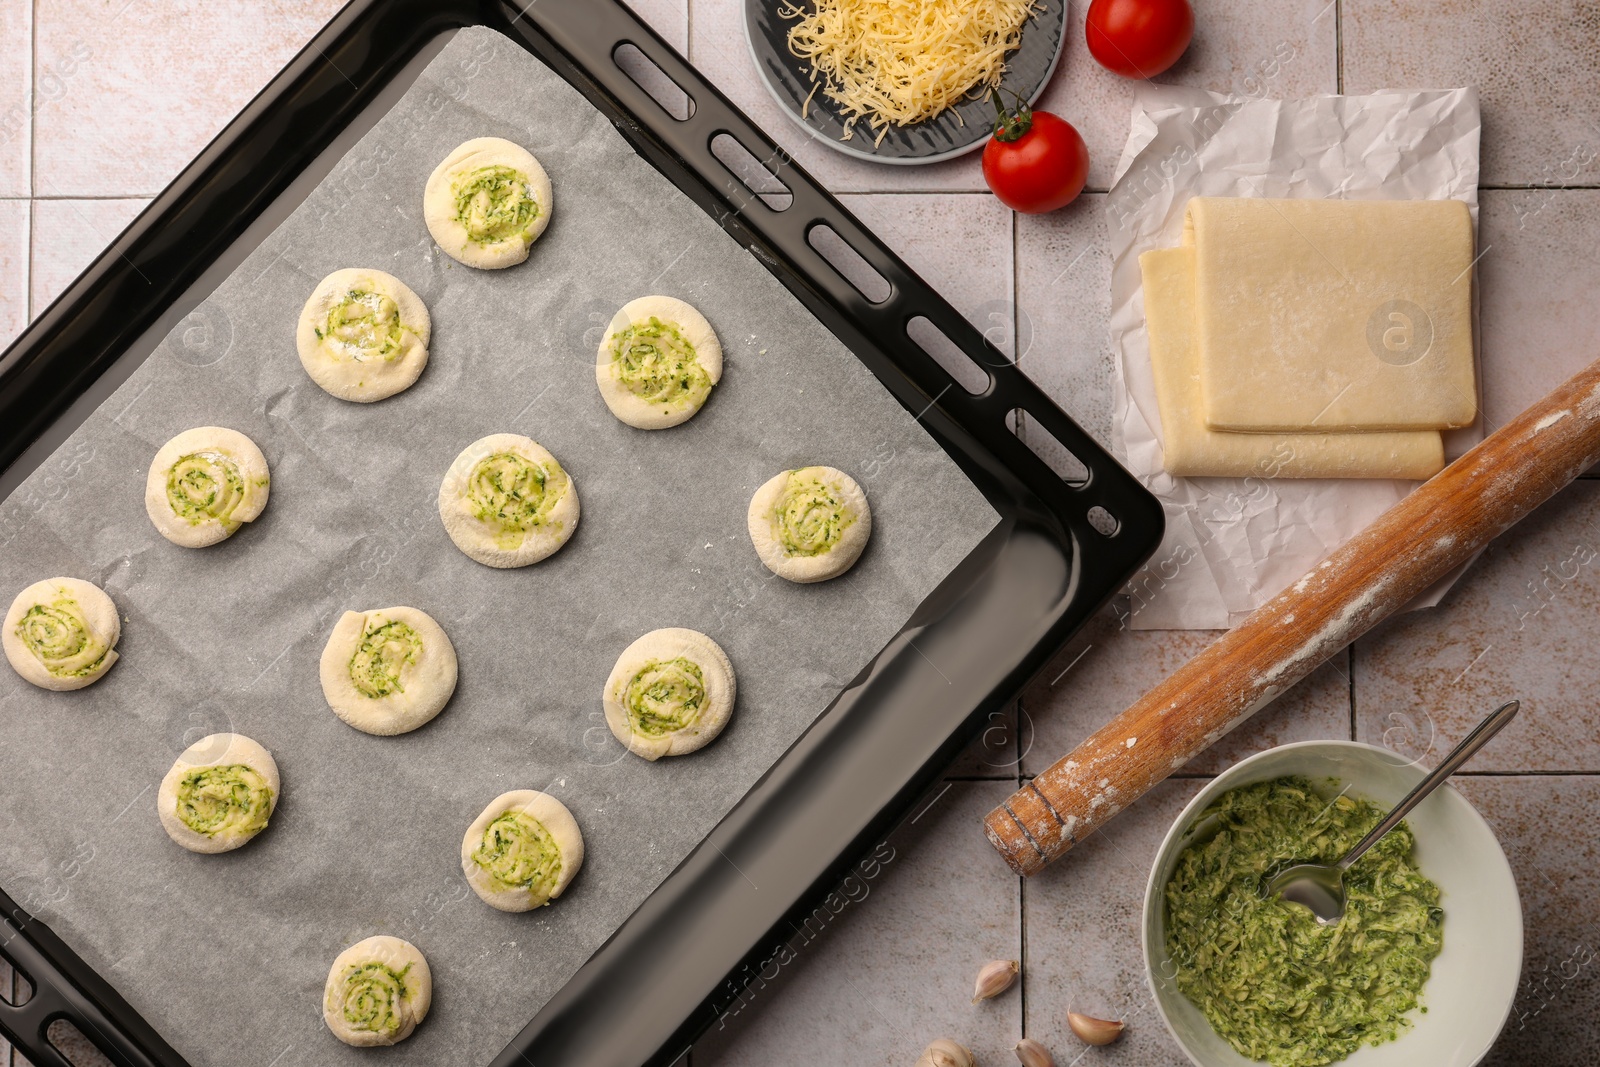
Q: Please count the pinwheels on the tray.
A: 12